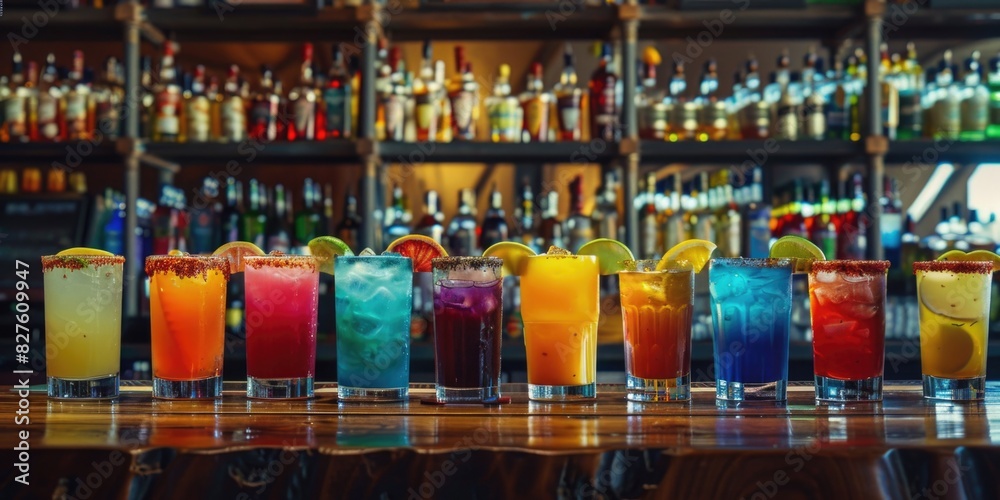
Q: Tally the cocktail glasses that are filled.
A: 10